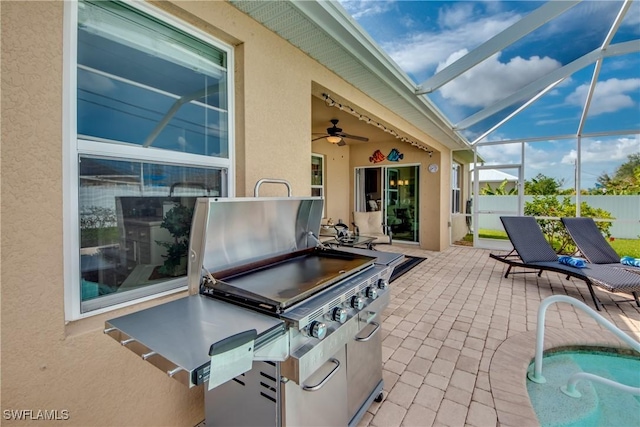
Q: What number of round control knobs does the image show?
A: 5